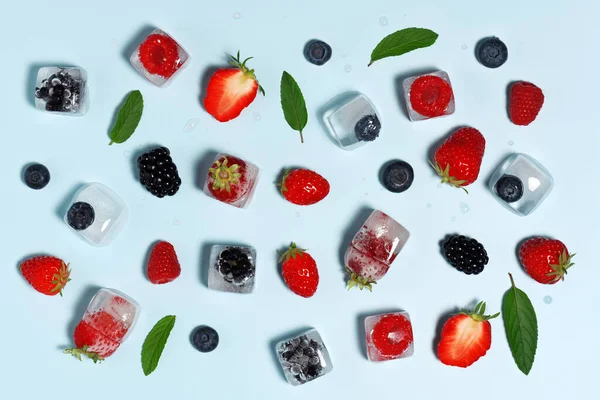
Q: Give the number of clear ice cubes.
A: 3